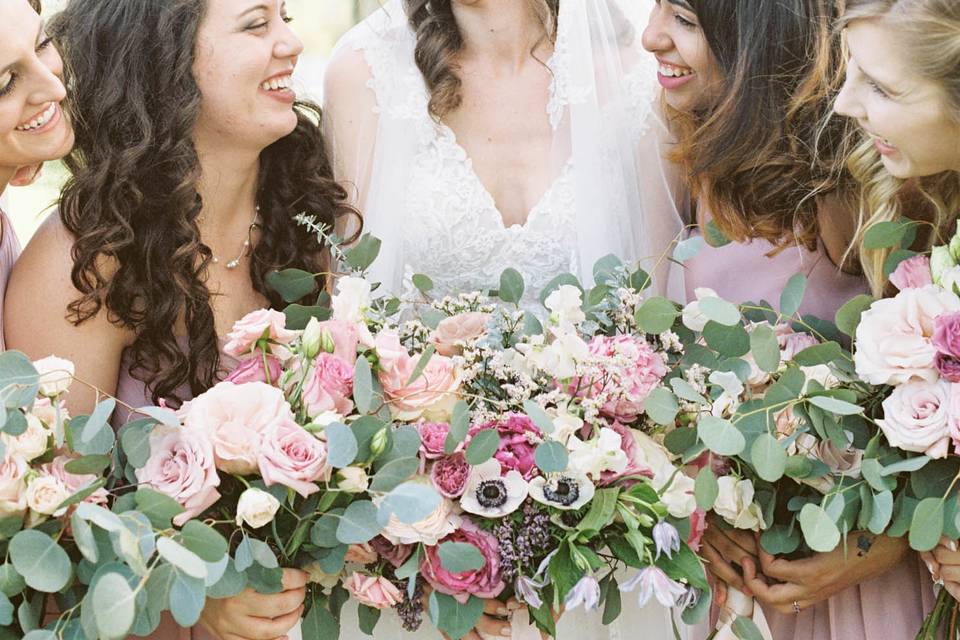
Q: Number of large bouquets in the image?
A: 5